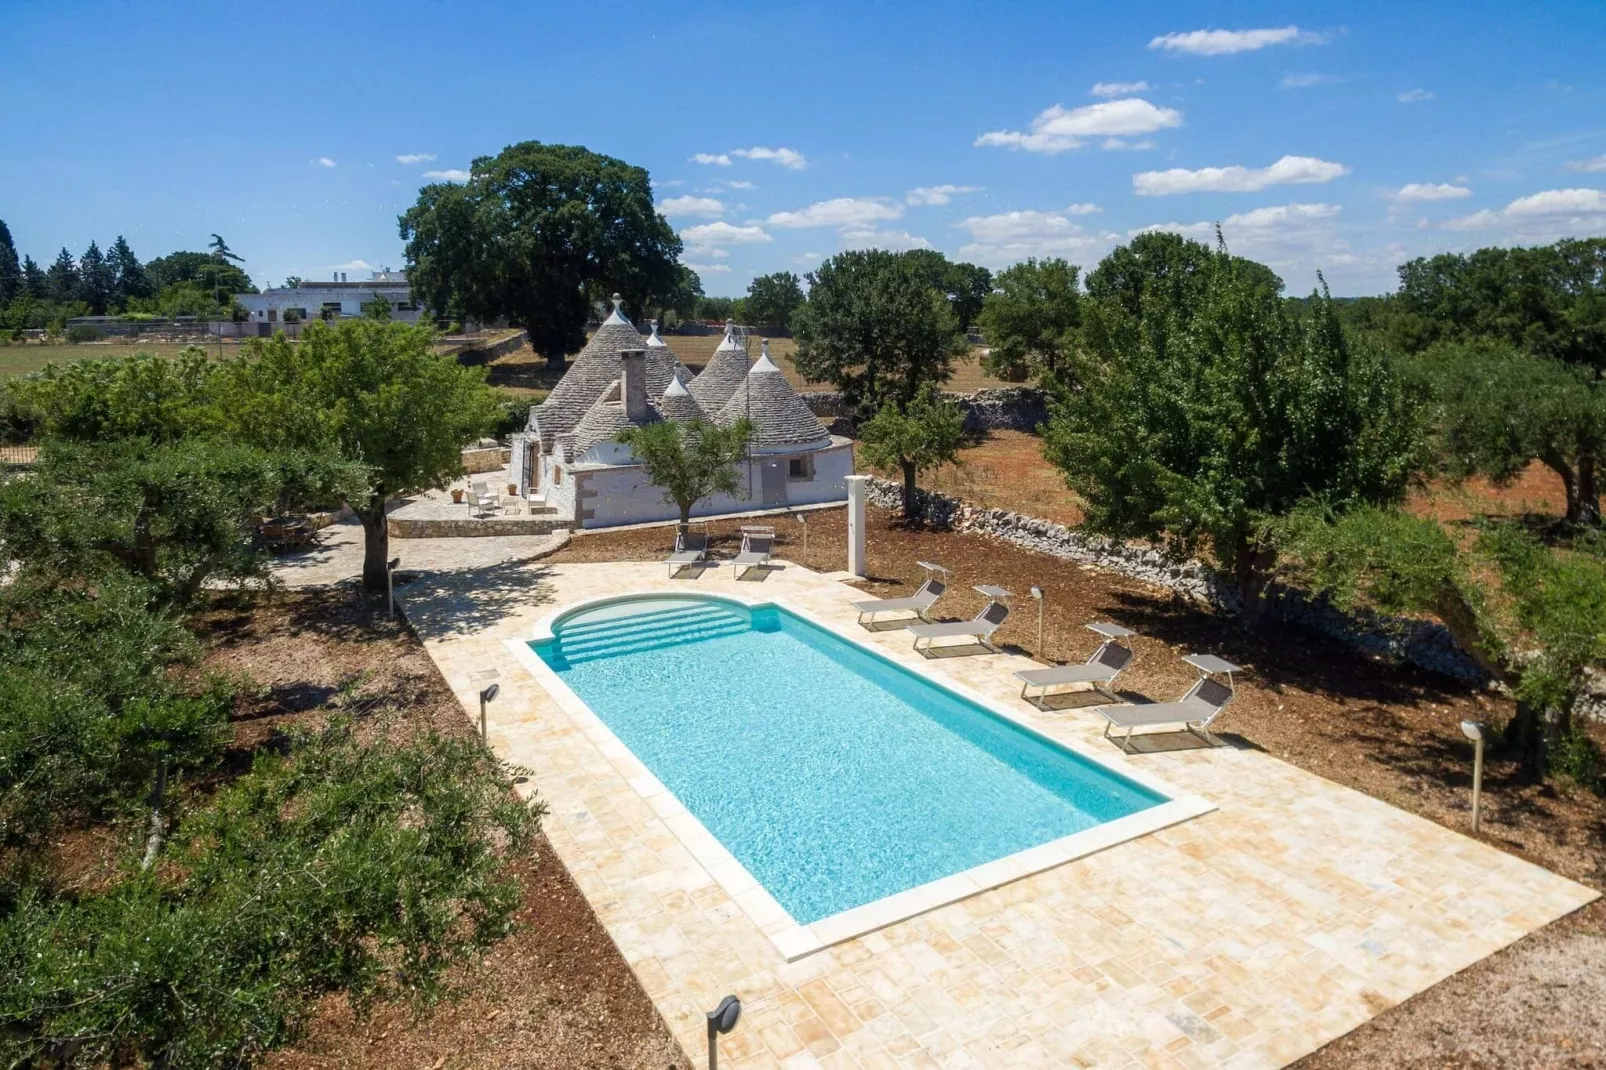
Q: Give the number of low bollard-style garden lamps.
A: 6